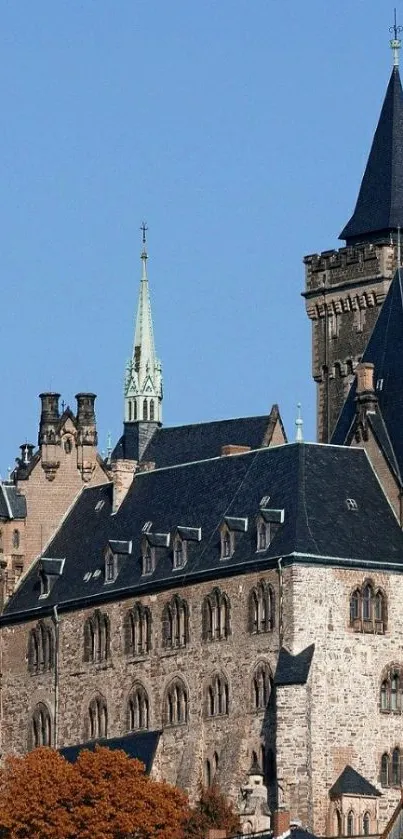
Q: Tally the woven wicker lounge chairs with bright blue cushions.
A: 0